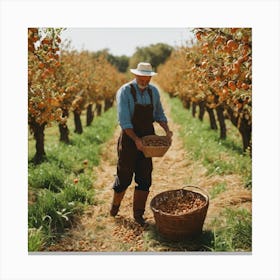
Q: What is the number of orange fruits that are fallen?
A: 2